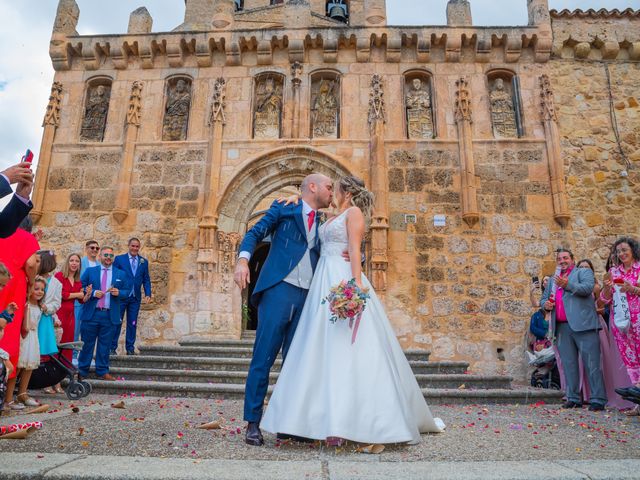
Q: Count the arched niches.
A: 6